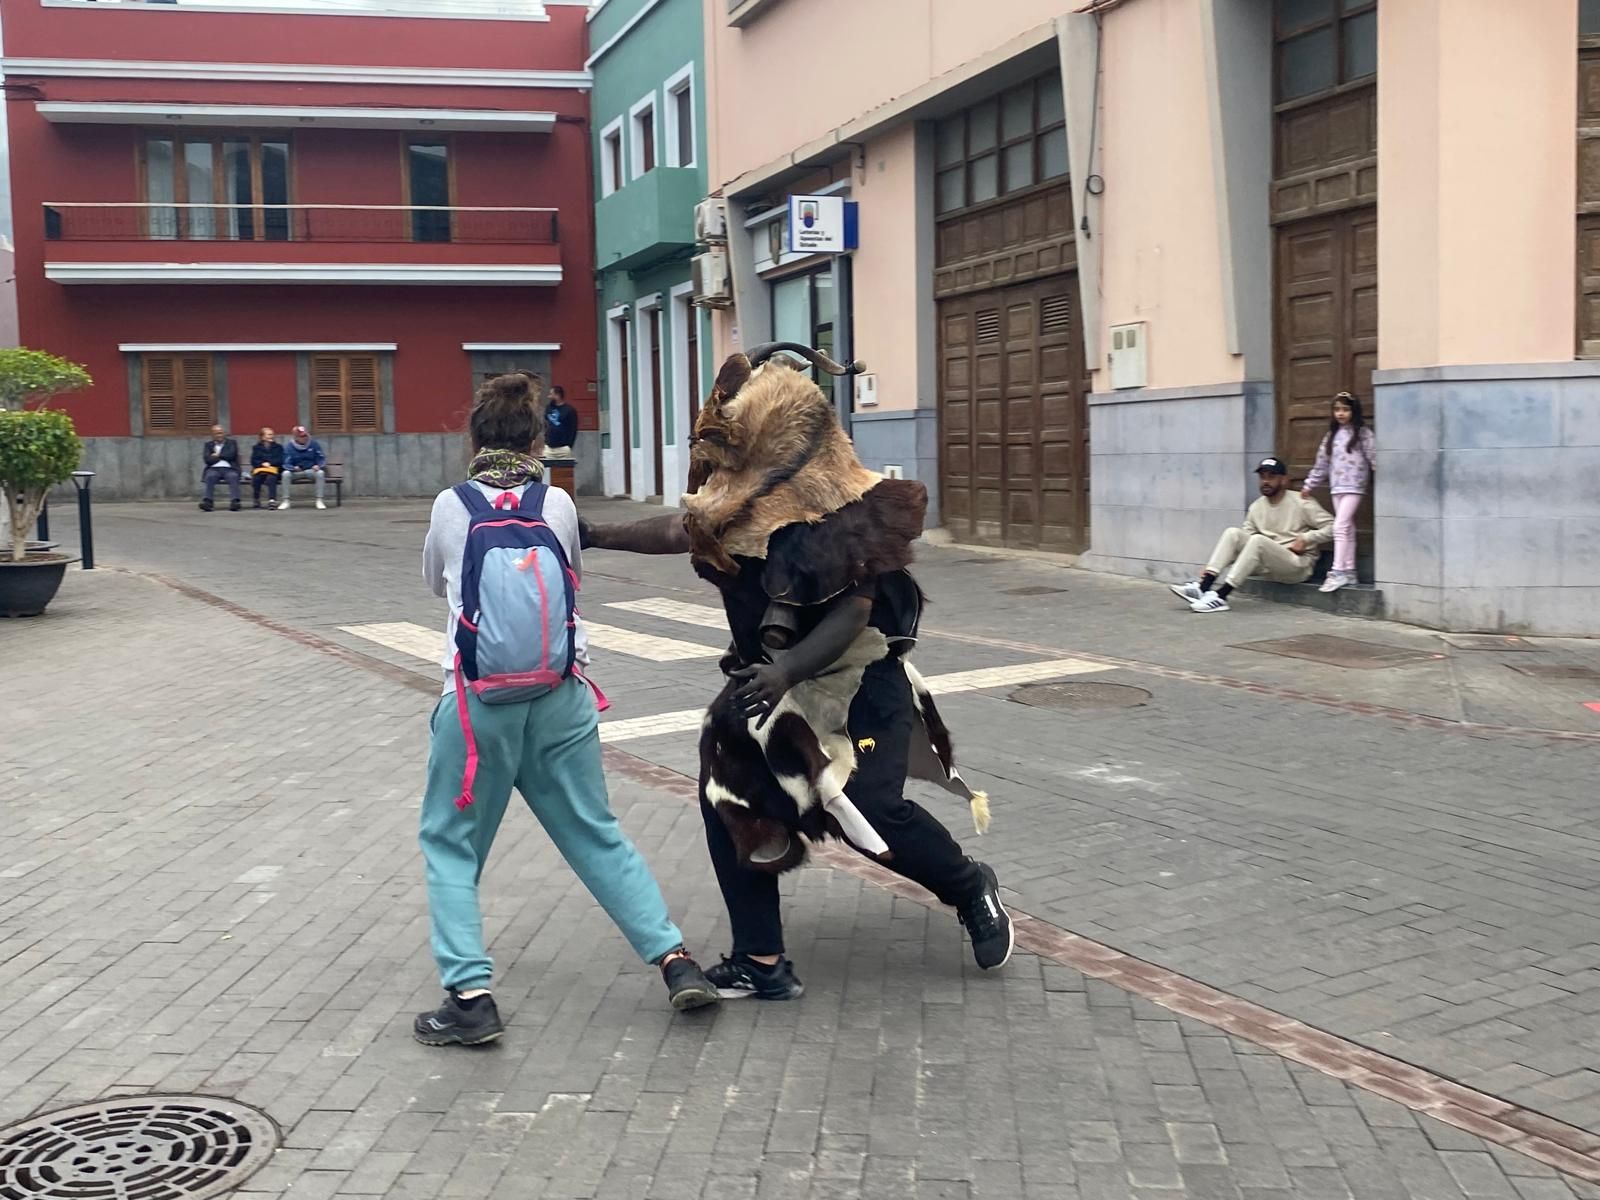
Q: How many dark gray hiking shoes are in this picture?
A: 2